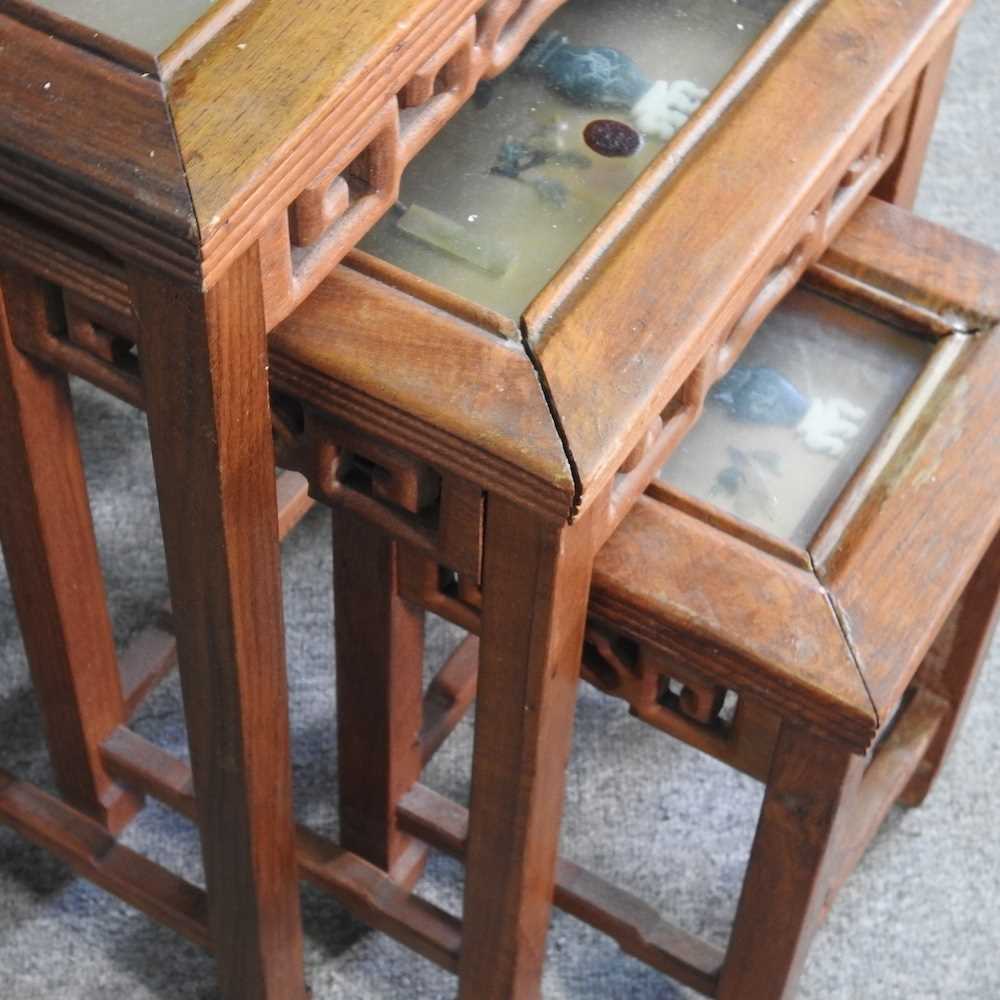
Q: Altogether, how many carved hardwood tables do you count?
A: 3